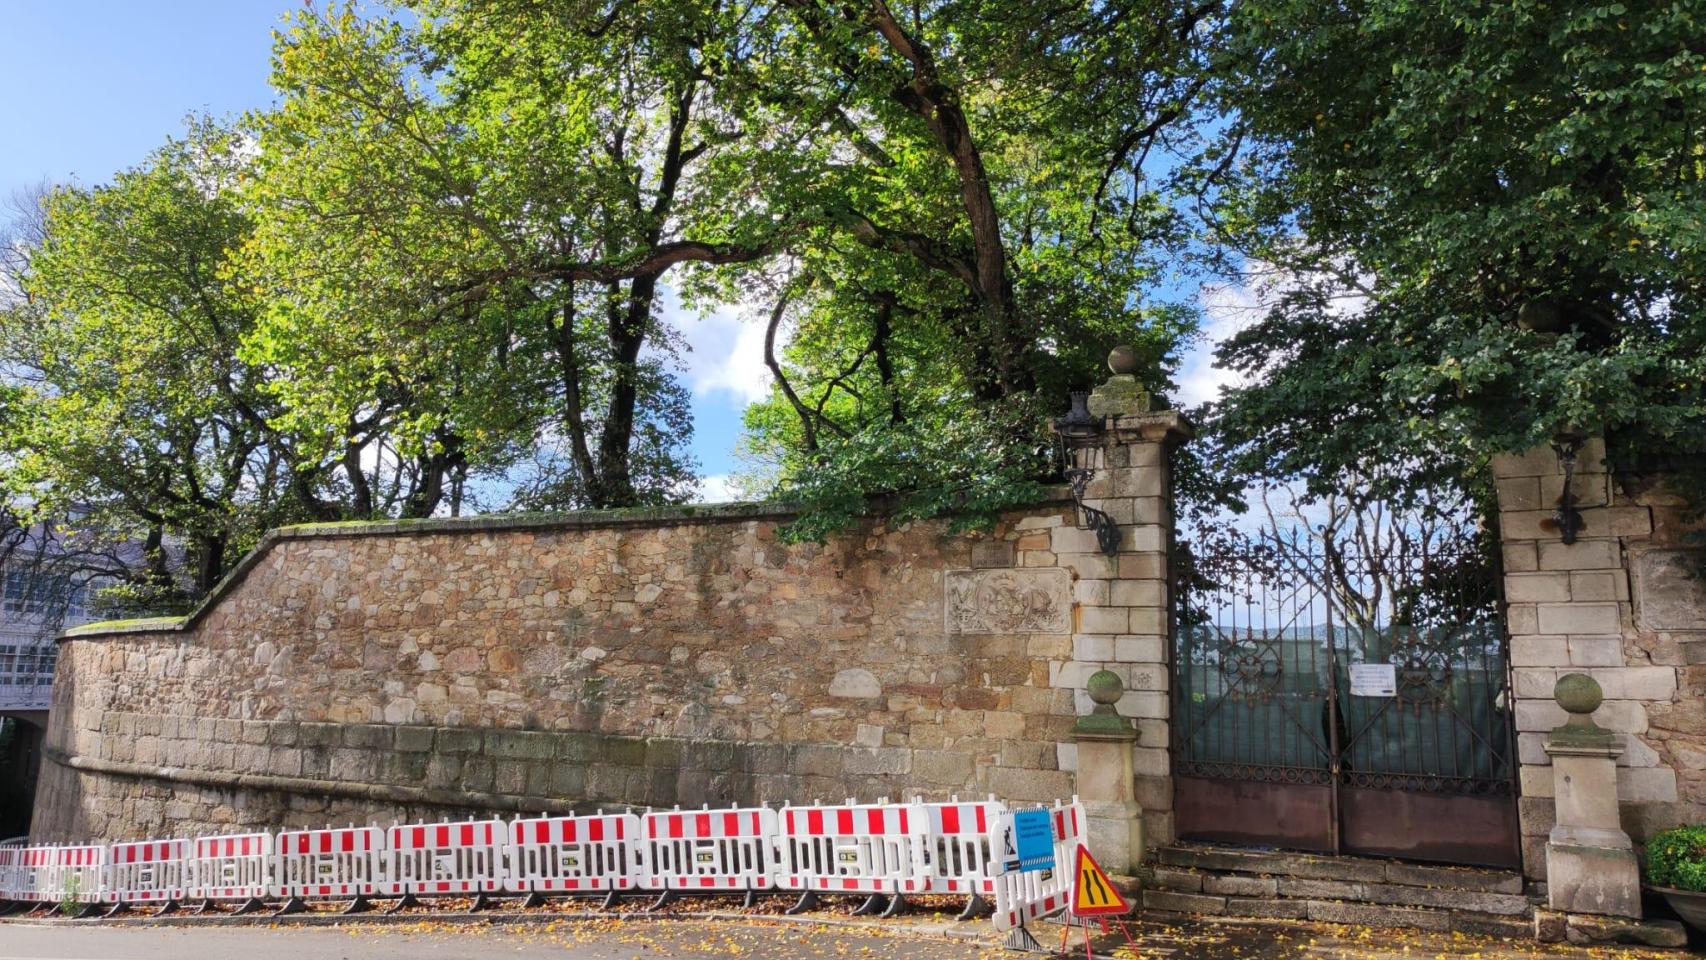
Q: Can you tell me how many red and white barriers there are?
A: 12